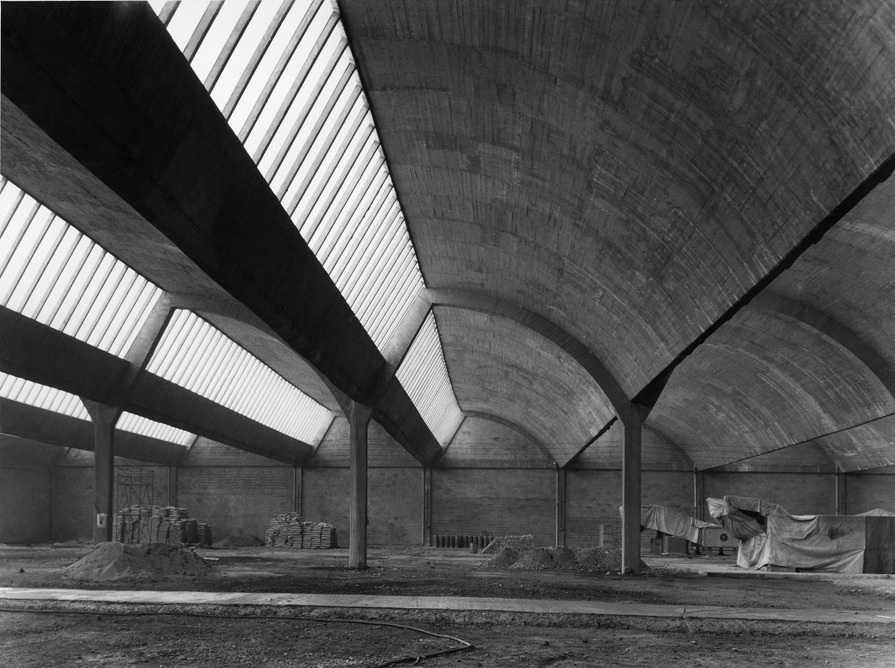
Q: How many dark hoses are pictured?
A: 1